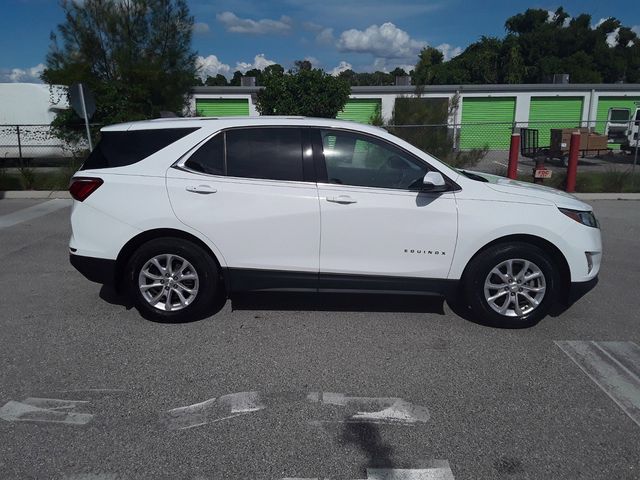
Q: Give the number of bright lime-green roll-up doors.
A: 5